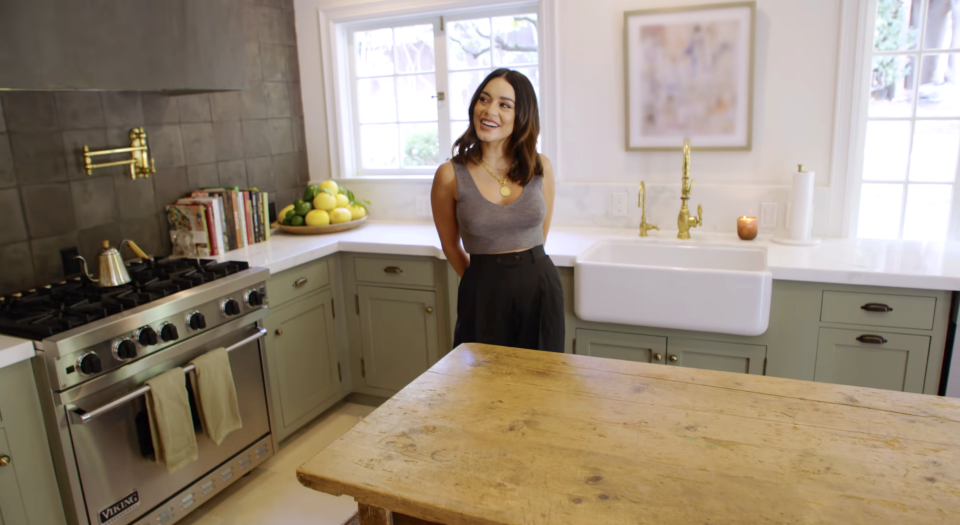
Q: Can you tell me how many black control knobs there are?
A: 7